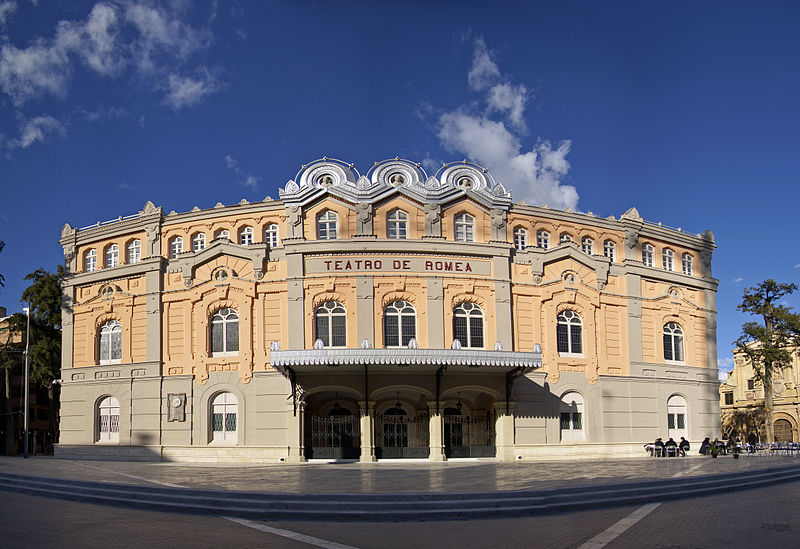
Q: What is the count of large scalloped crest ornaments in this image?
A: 3